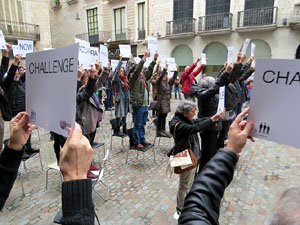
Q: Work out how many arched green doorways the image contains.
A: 3